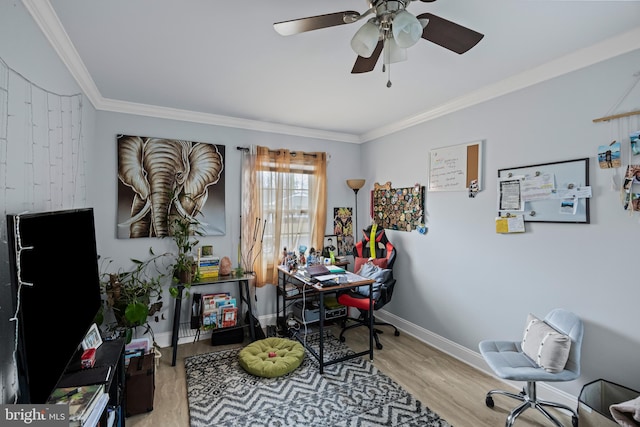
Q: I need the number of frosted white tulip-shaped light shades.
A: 3